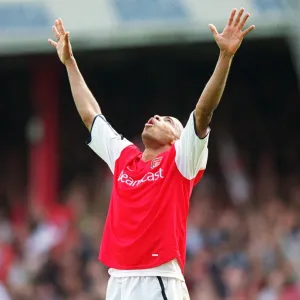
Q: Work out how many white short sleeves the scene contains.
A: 2